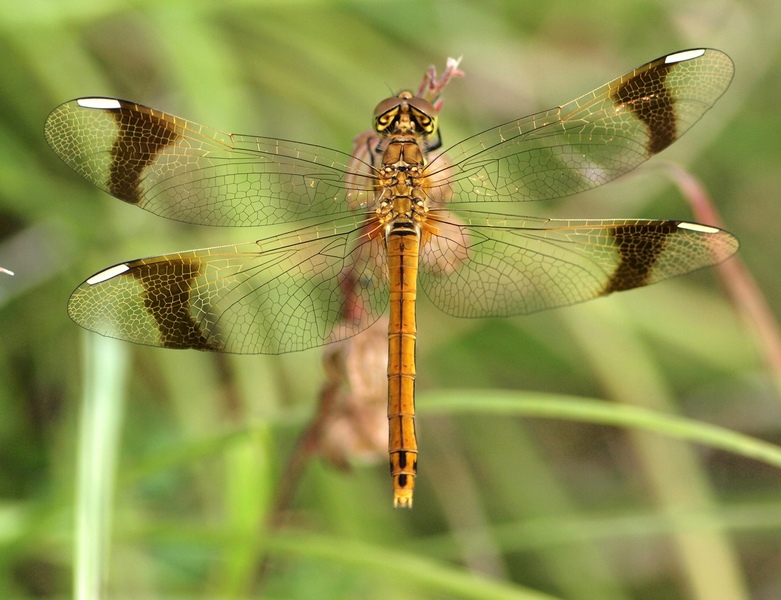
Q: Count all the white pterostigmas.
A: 4